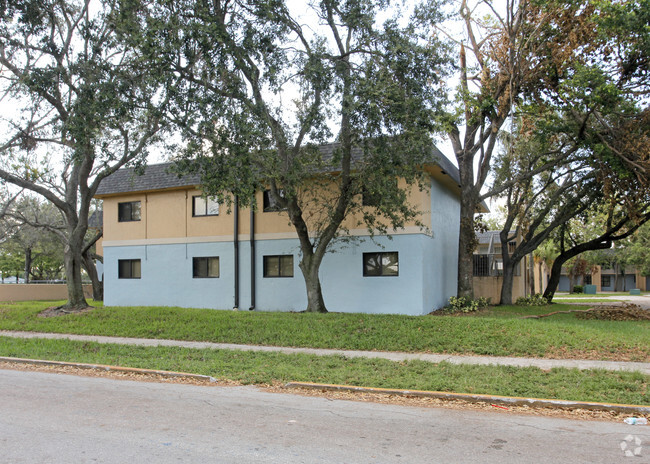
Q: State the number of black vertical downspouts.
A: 2